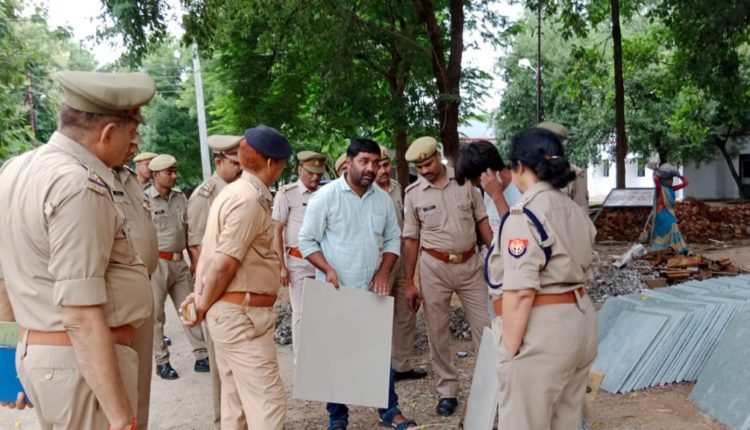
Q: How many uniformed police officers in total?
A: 12